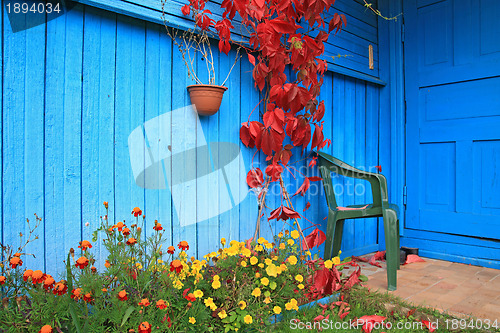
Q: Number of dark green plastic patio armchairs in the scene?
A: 1